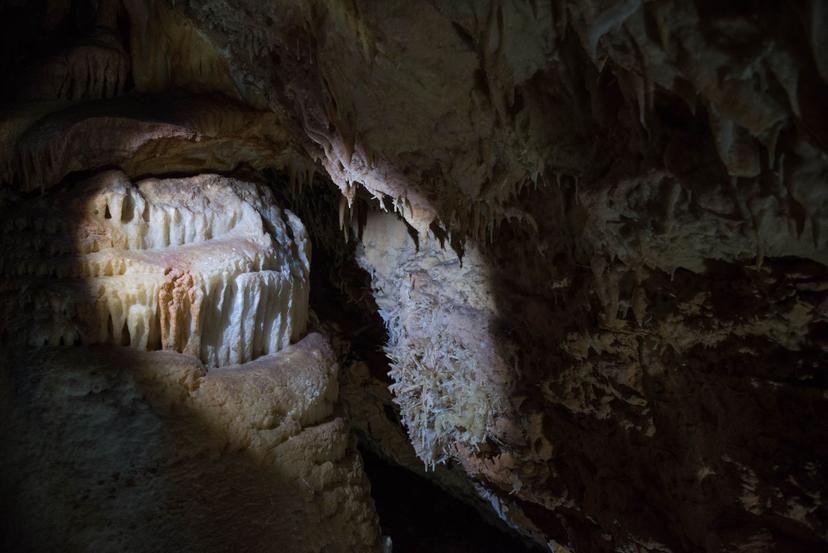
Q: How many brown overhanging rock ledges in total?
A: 1